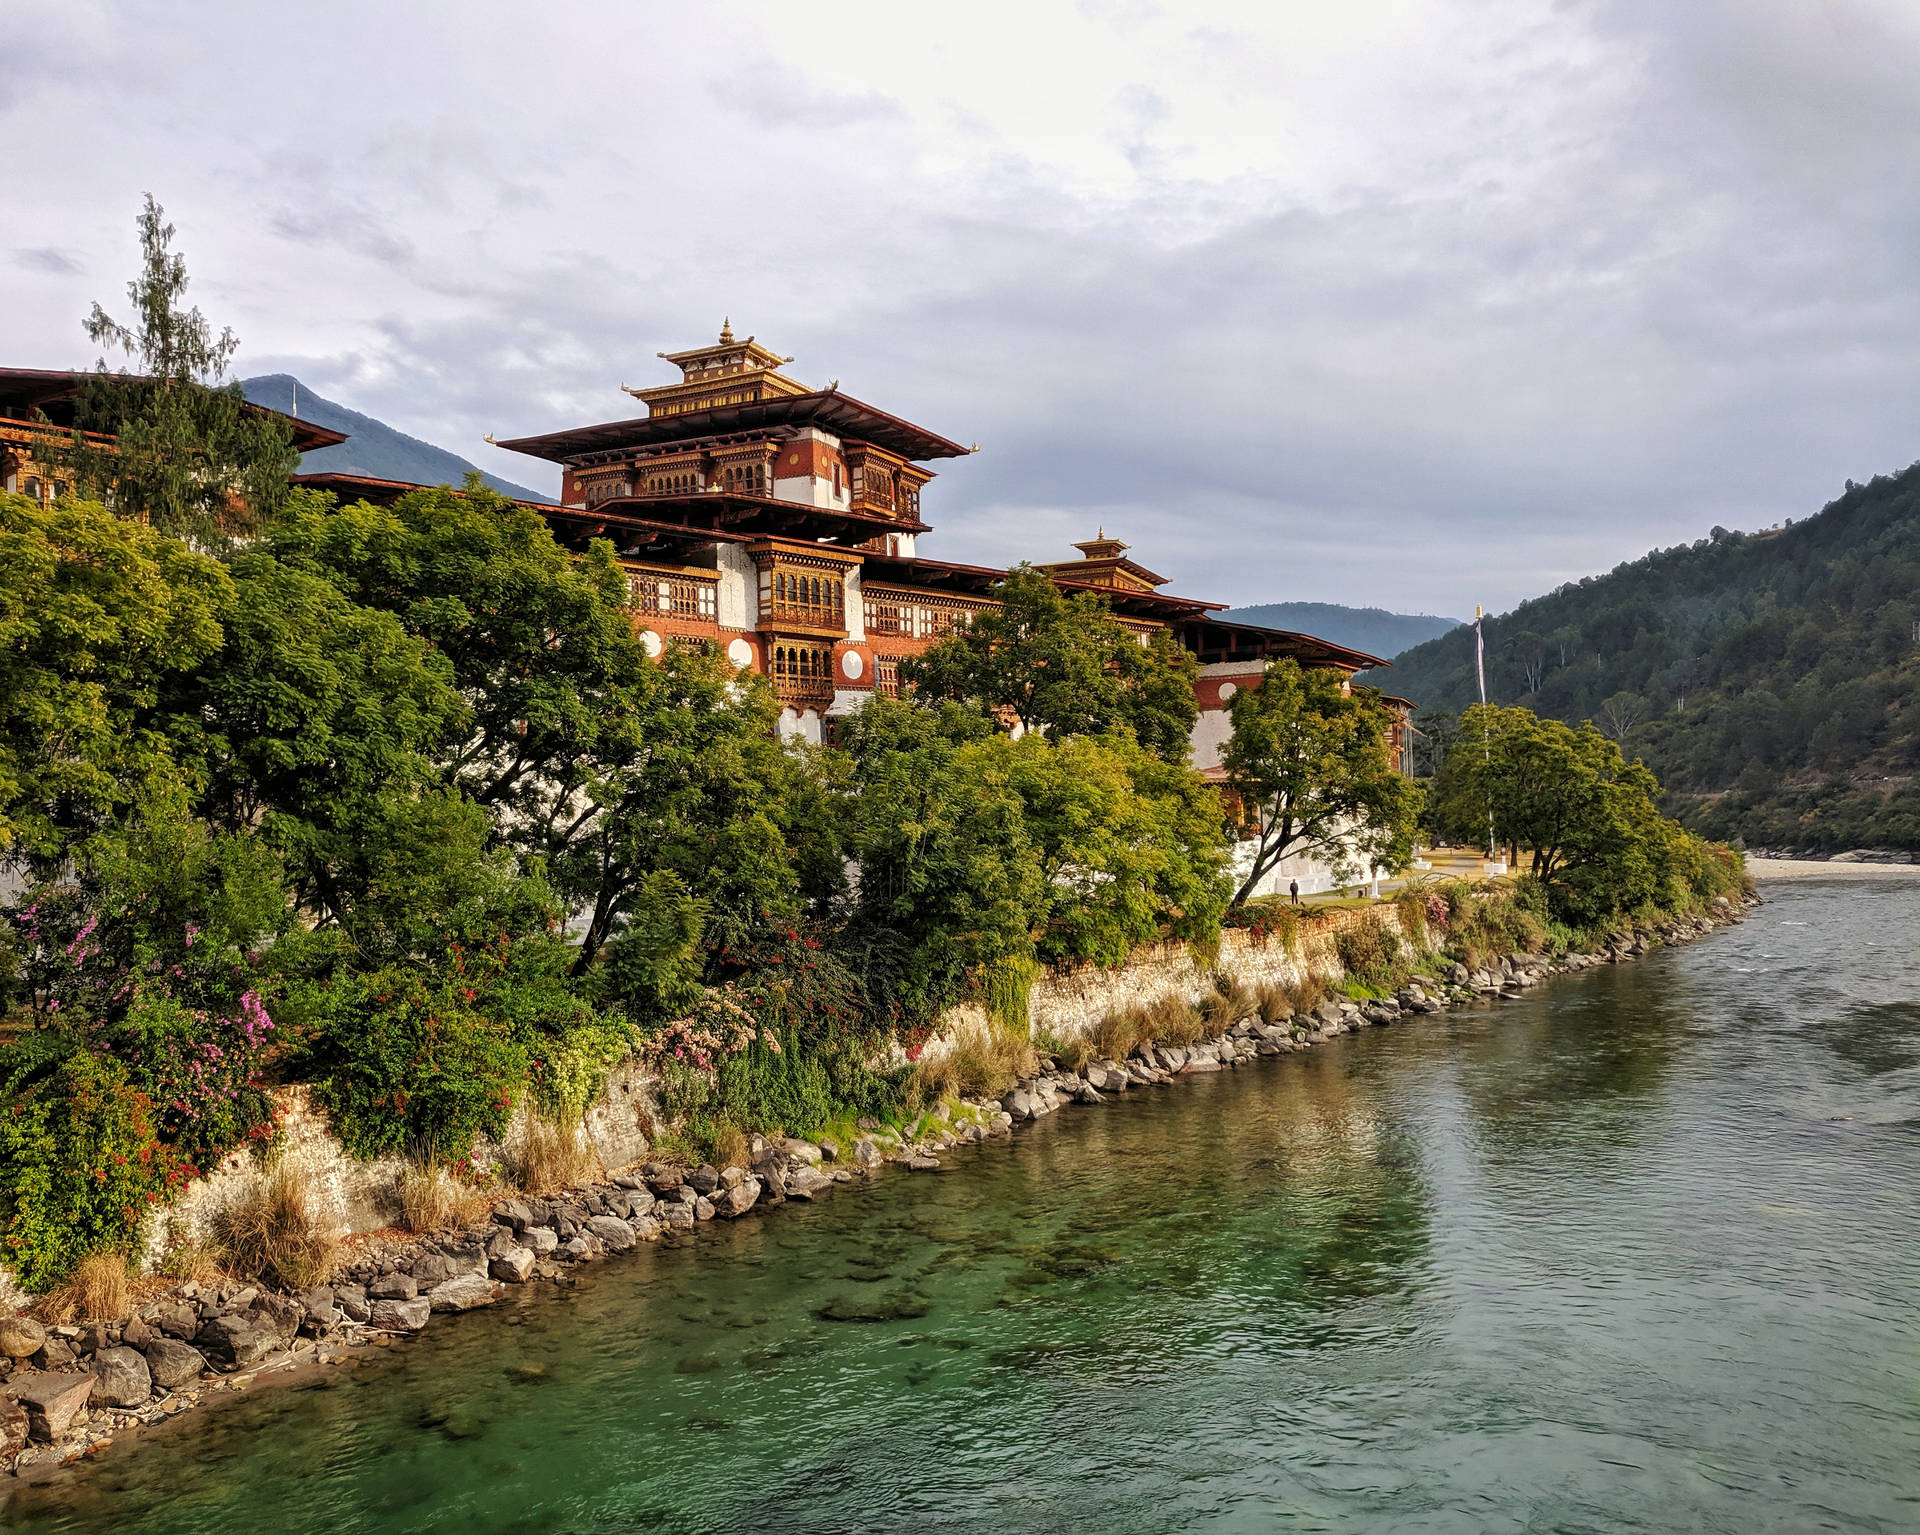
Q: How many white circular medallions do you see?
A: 4